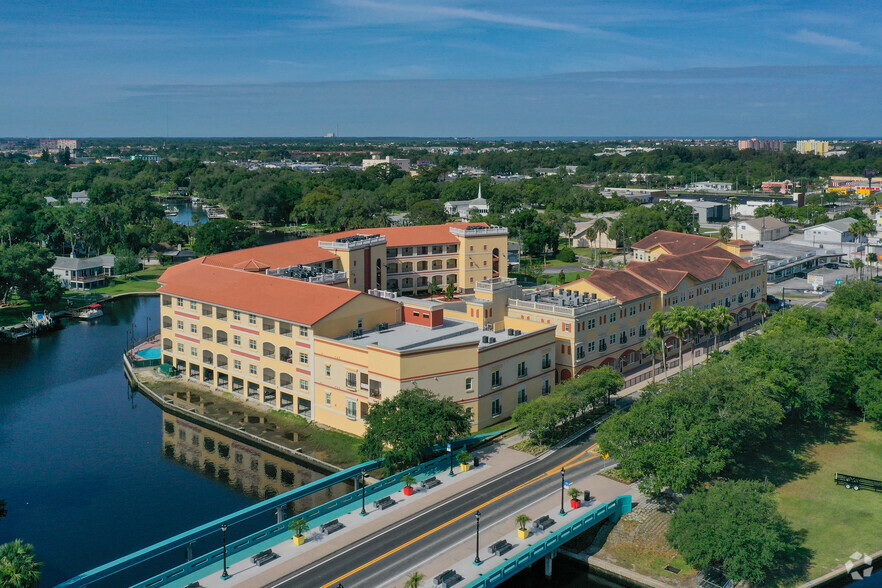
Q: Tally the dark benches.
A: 8